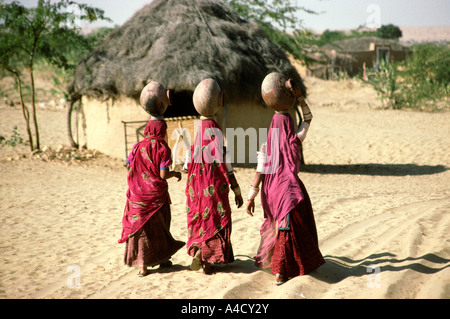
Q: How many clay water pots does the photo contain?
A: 3